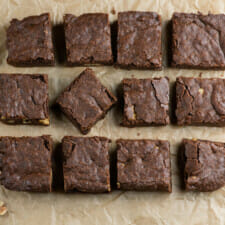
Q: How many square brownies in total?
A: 12